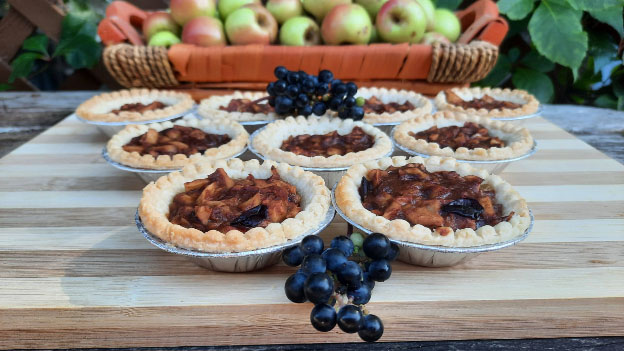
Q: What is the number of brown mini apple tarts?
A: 9